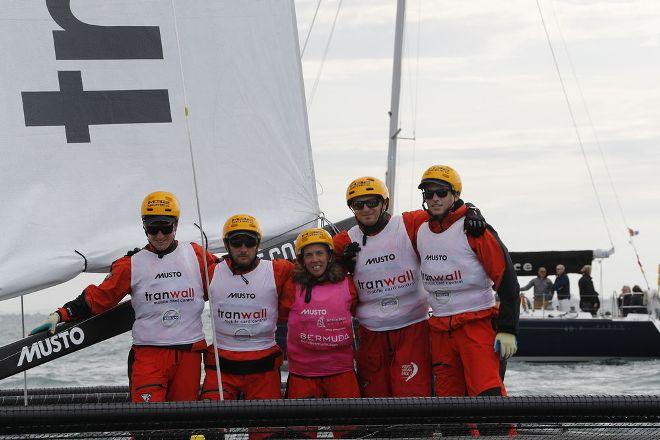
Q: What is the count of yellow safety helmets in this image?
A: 5